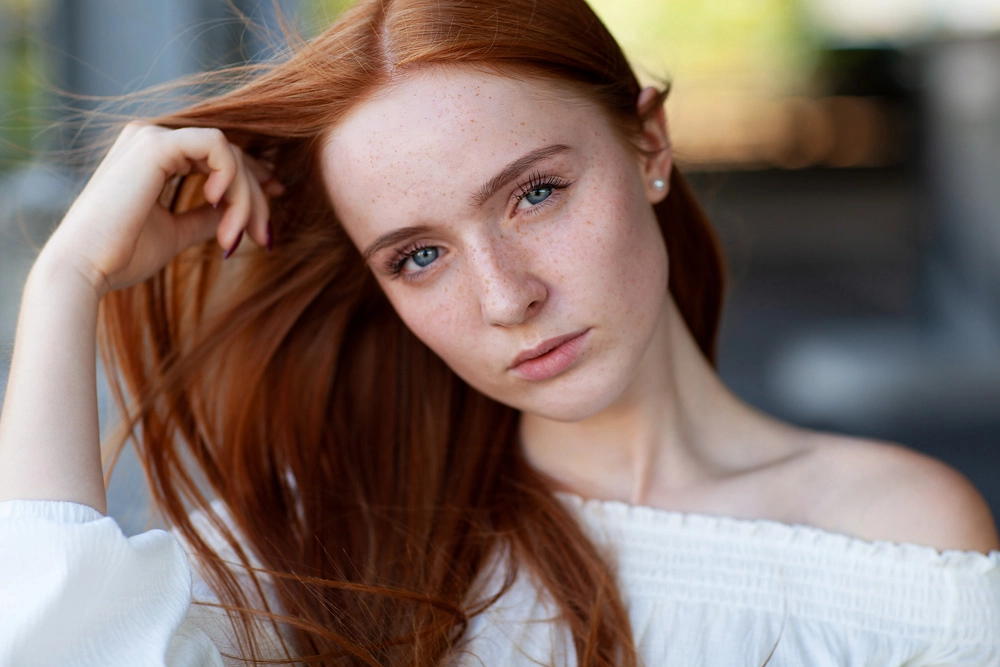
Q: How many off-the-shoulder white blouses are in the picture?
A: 1